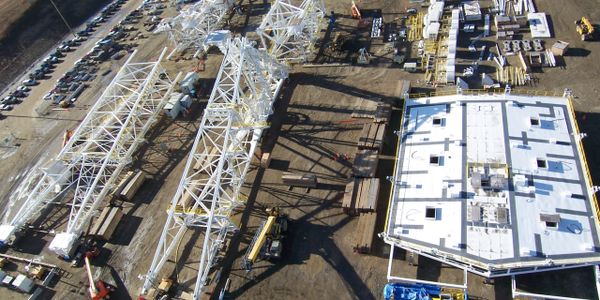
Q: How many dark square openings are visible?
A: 6